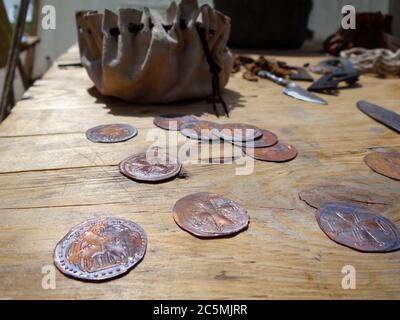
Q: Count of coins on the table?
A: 11